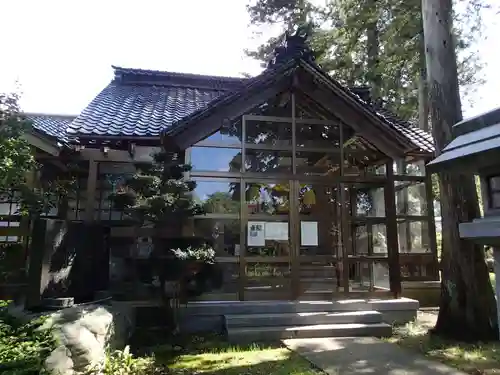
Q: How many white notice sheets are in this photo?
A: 3